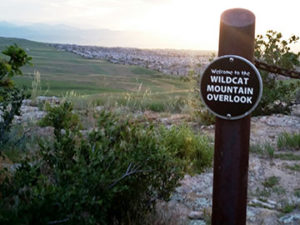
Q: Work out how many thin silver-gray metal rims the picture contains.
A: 1